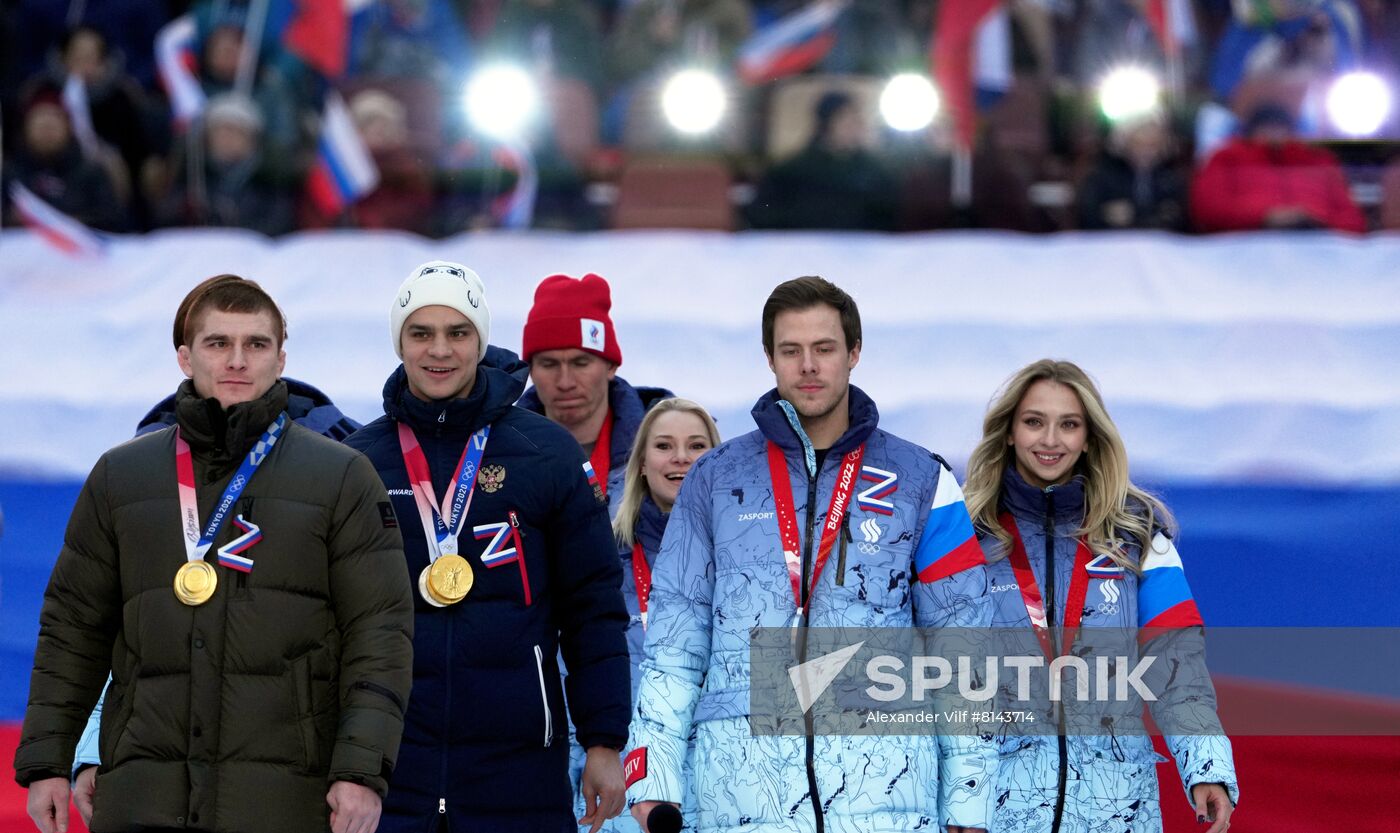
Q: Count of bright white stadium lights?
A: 5